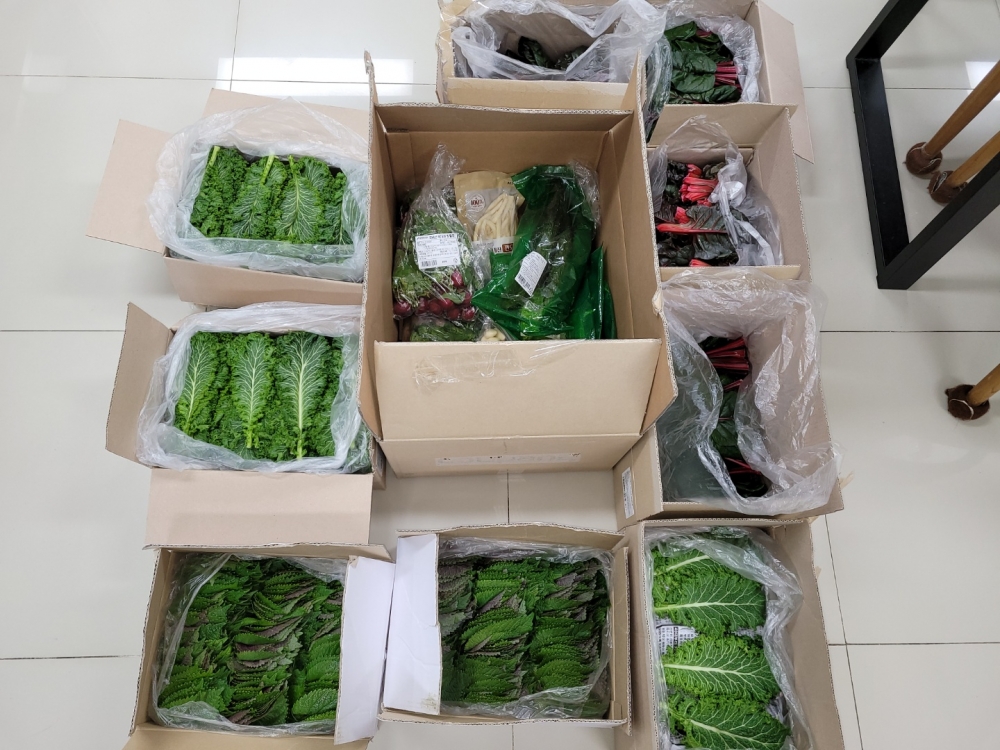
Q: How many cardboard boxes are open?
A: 10